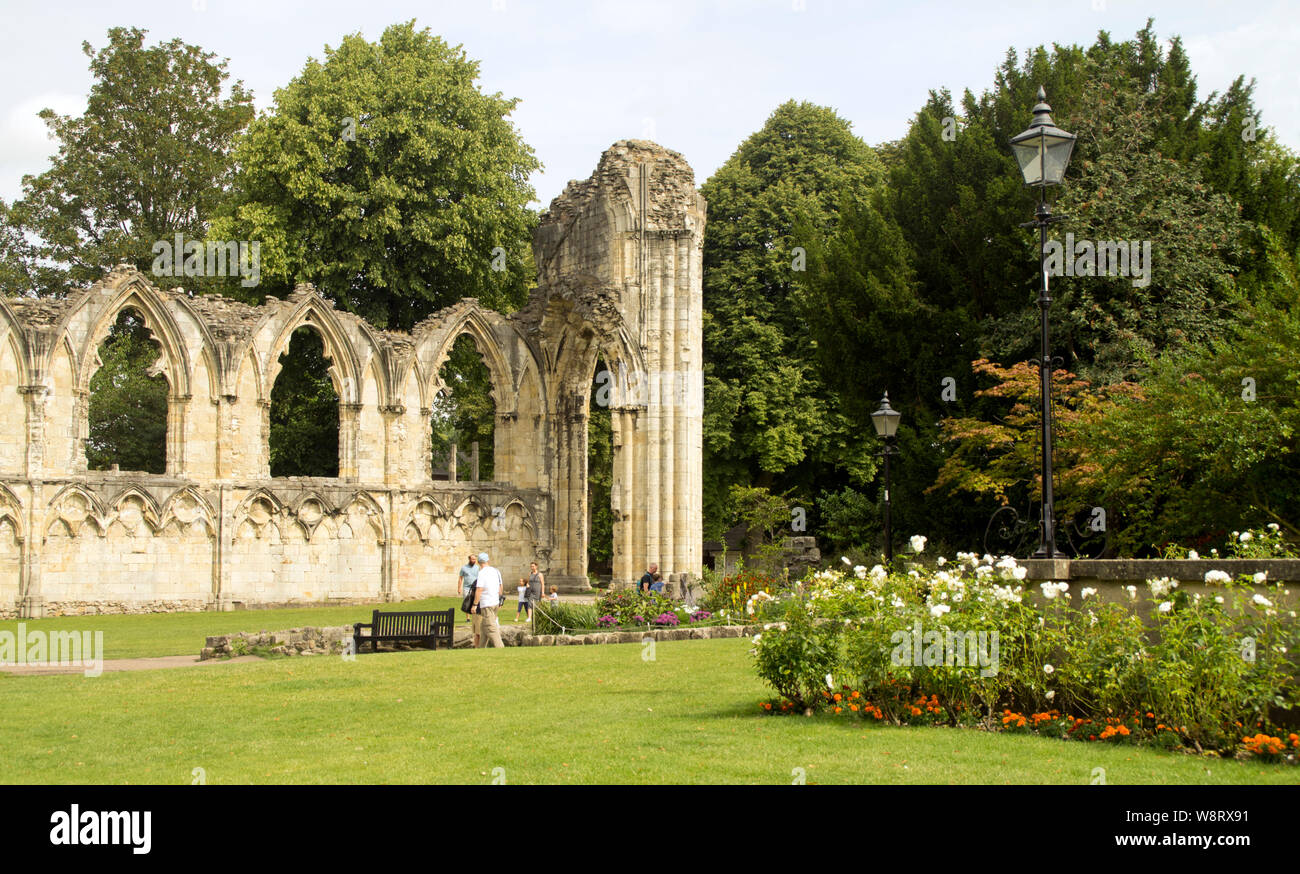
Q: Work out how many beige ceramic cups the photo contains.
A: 0